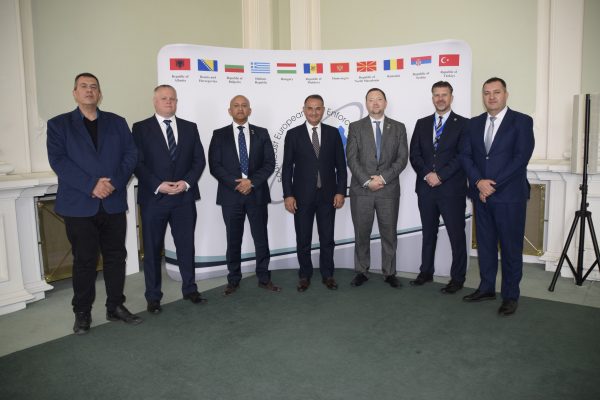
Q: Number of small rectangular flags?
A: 11